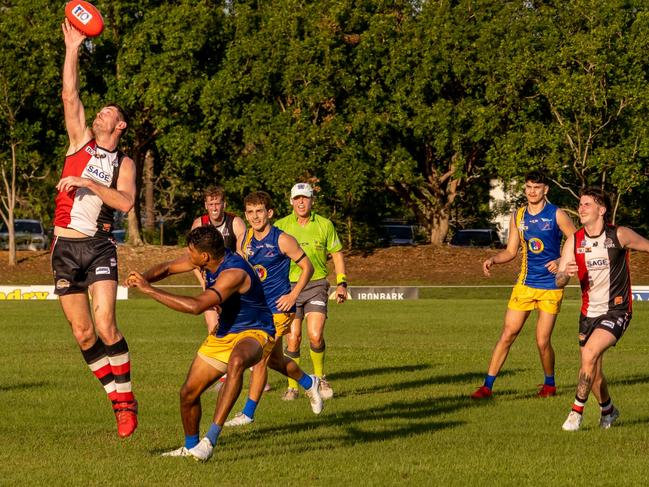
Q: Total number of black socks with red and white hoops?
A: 4